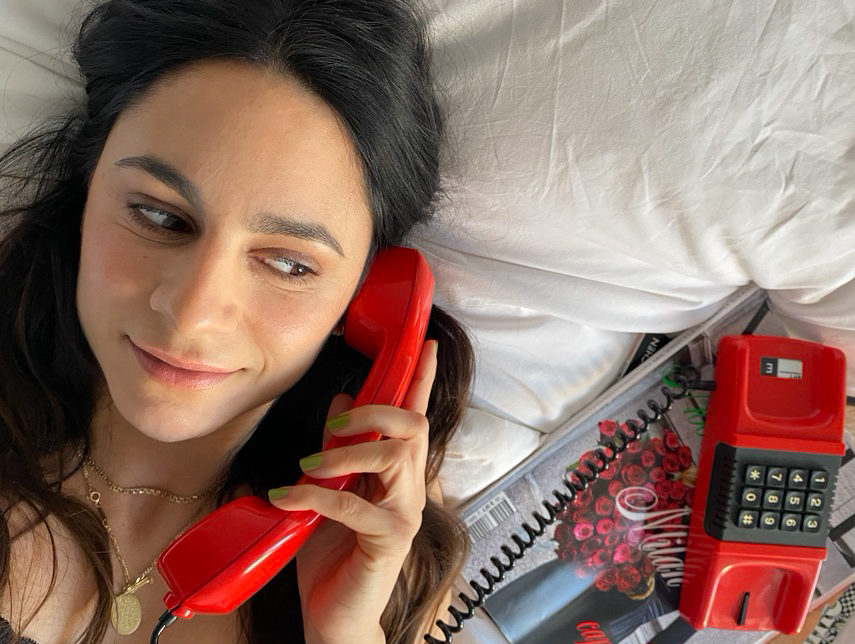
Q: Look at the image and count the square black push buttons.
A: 12